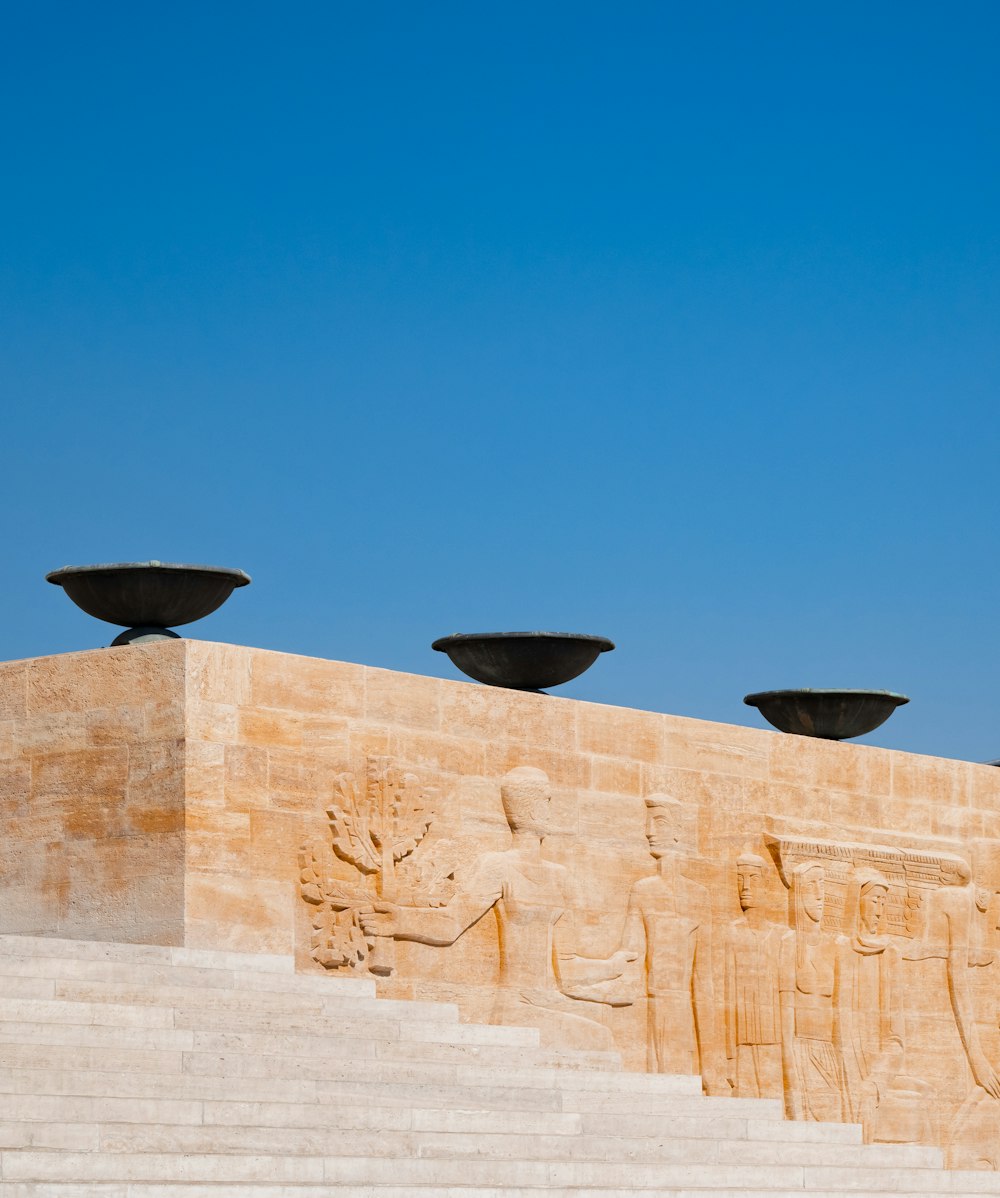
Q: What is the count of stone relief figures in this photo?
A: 6